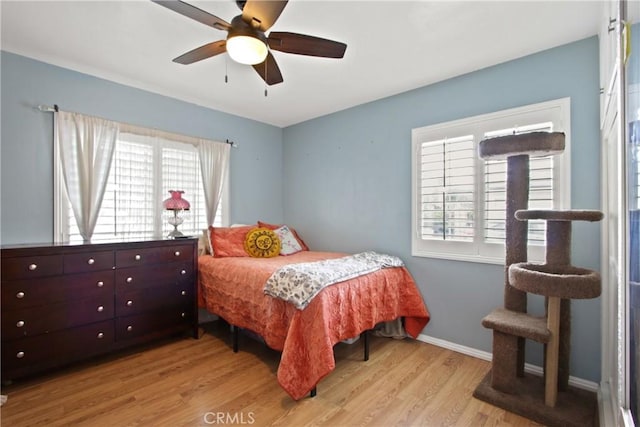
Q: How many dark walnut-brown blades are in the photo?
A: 5